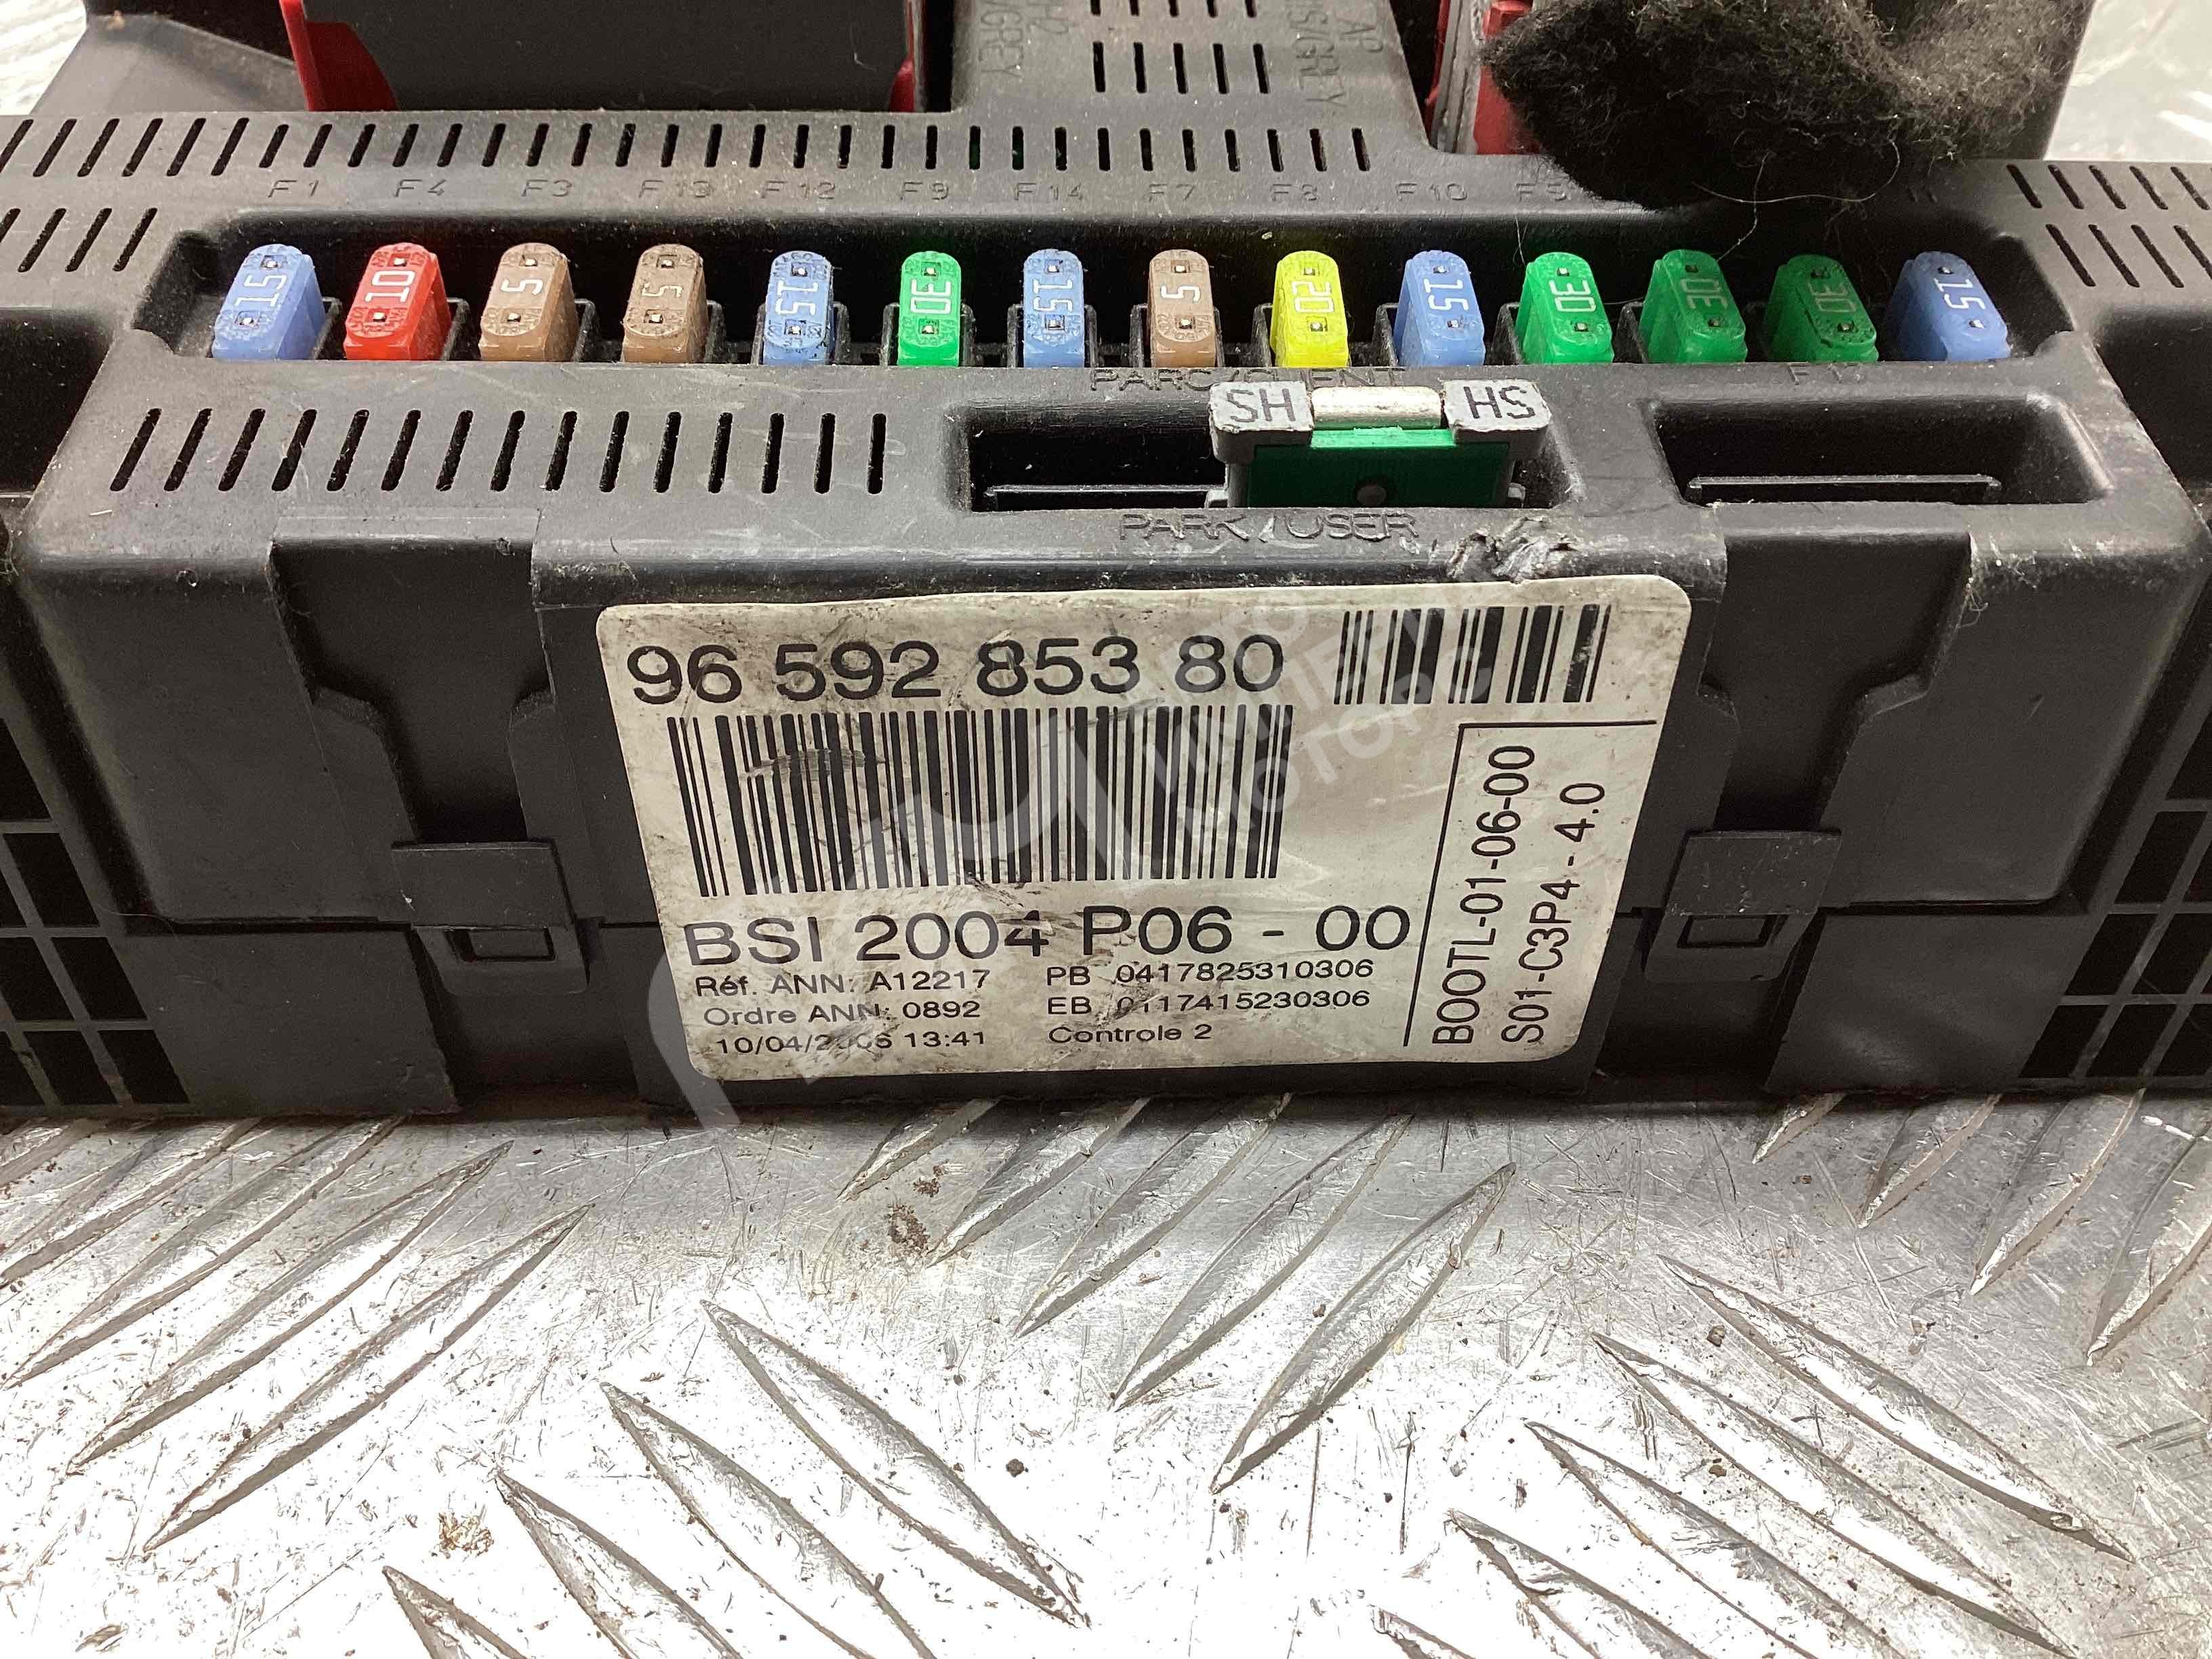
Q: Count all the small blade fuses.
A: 14